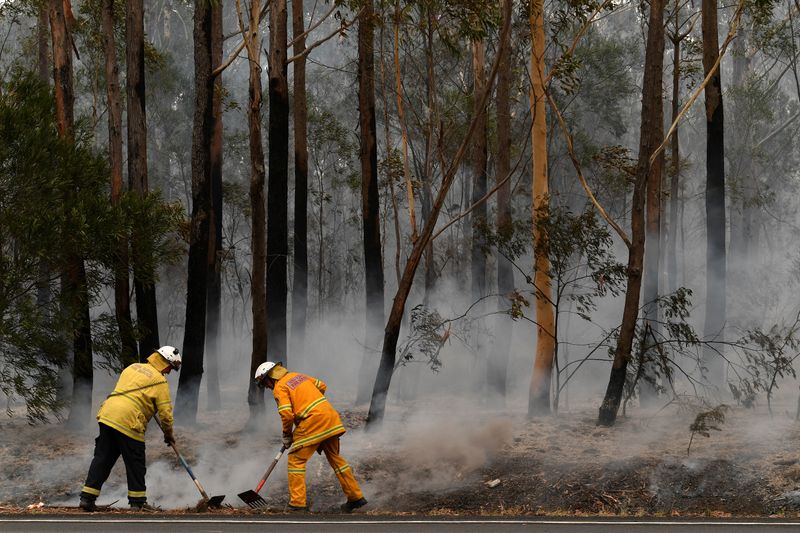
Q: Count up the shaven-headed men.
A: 0